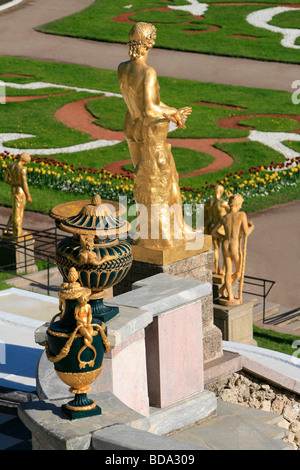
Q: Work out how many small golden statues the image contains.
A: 3